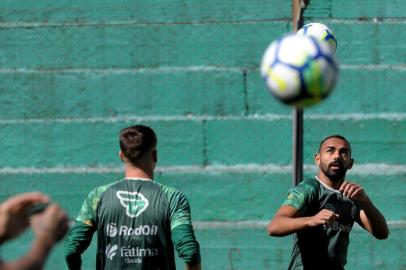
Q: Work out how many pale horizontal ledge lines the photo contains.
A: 5